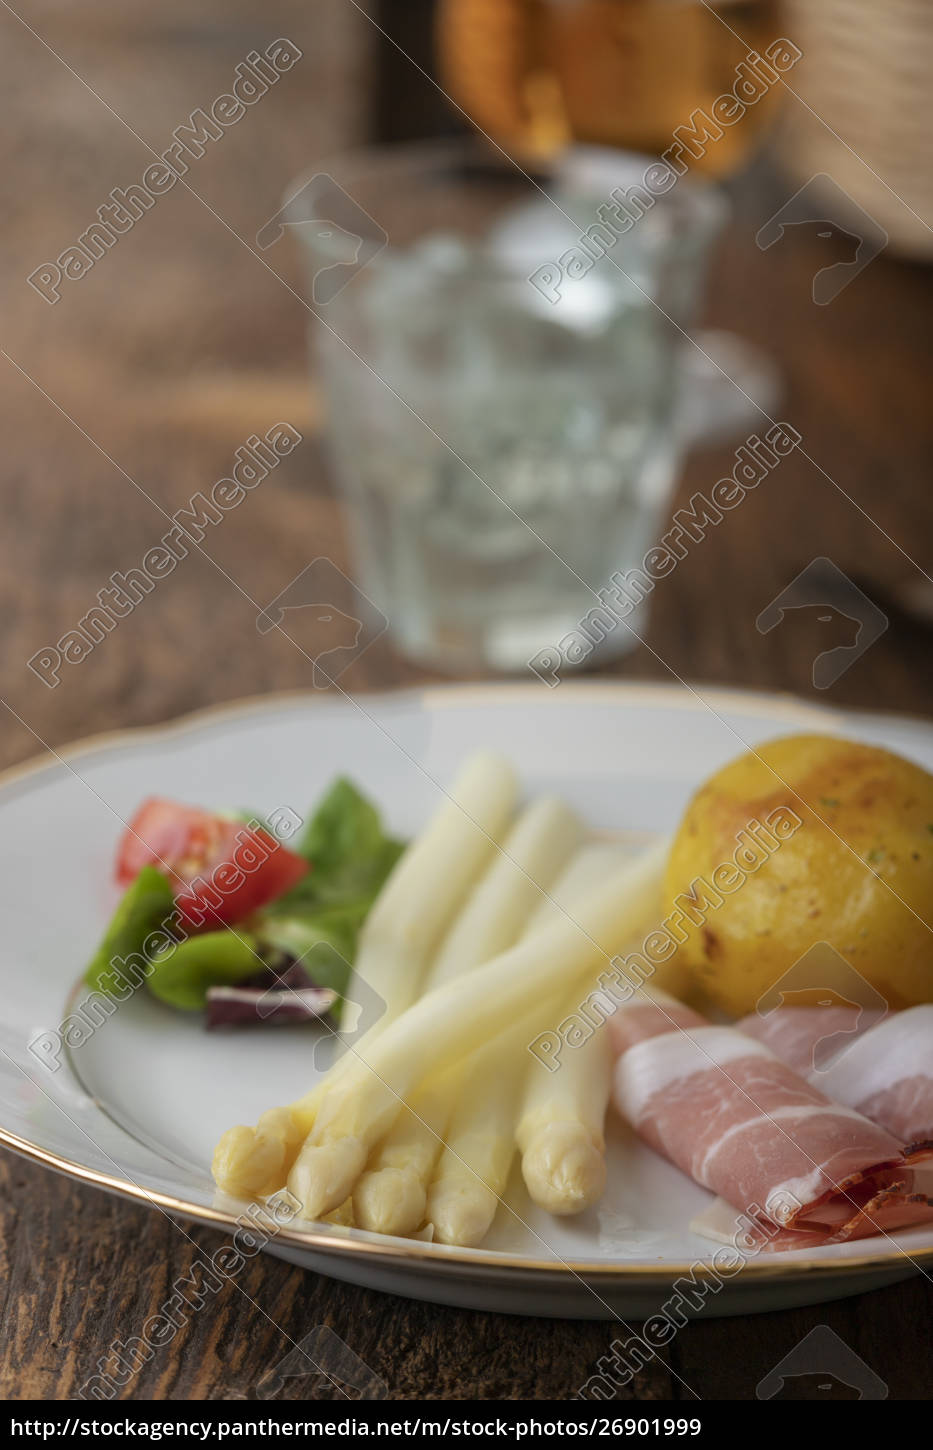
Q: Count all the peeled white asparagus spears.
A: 5